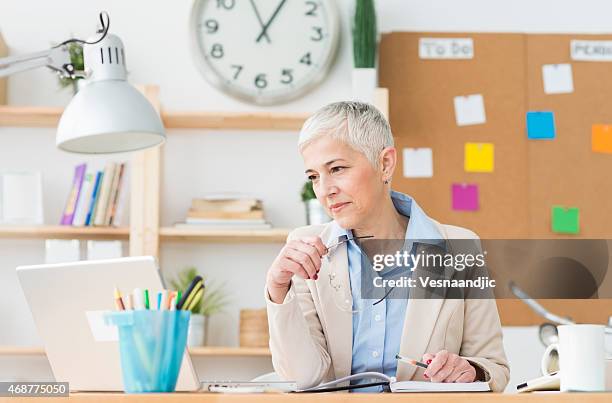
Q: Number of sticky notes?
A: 8